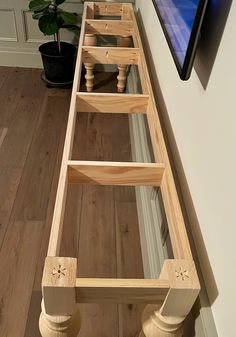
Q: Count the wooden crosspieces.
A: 6